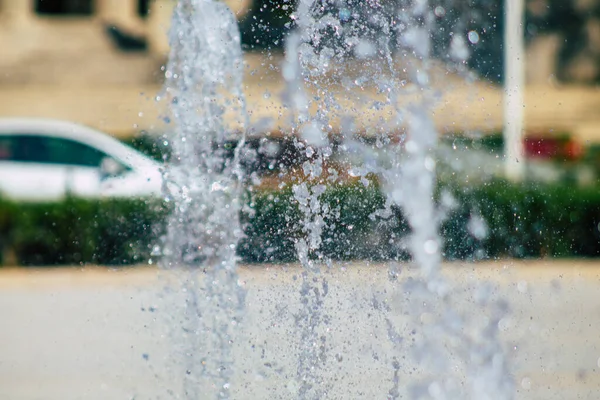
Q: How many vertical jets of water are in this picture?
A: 3